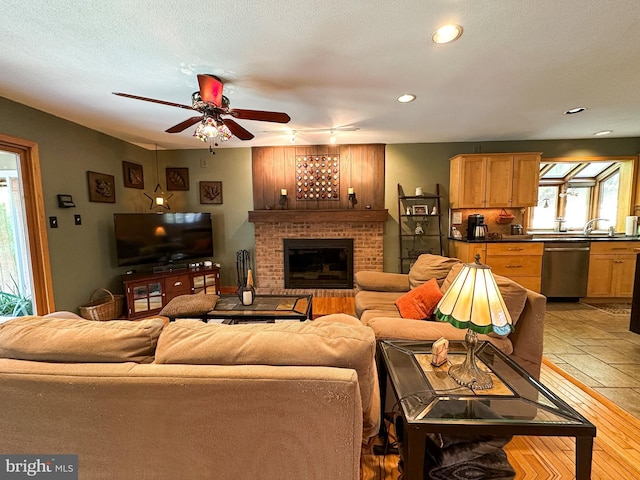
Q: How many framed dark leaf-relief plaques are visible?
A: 4